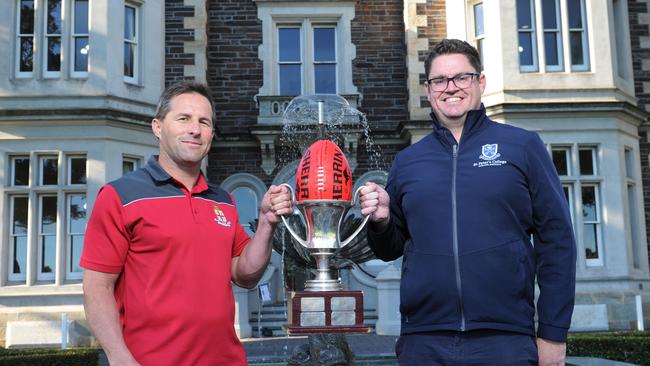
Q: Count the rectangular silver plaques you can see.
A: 4